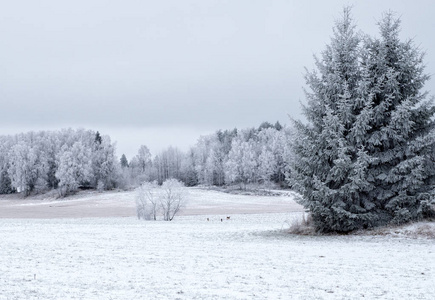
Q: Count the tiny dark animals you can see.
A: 3